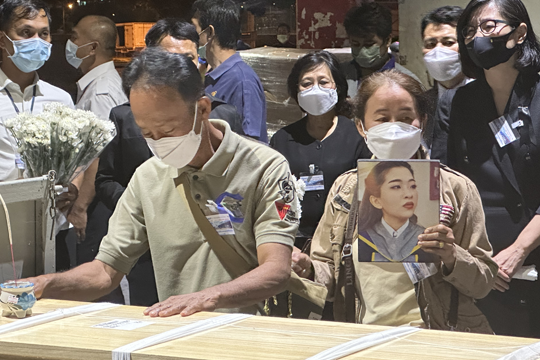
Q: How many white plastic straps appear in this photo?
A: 4